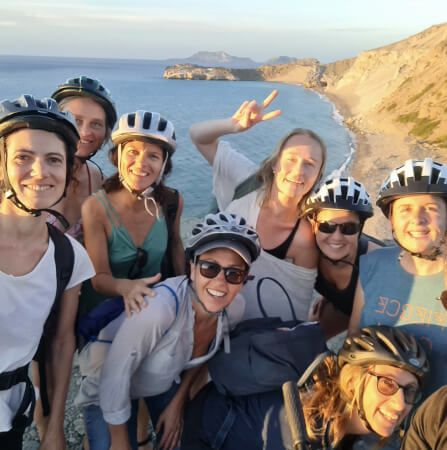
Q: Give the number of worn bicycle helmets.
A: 7